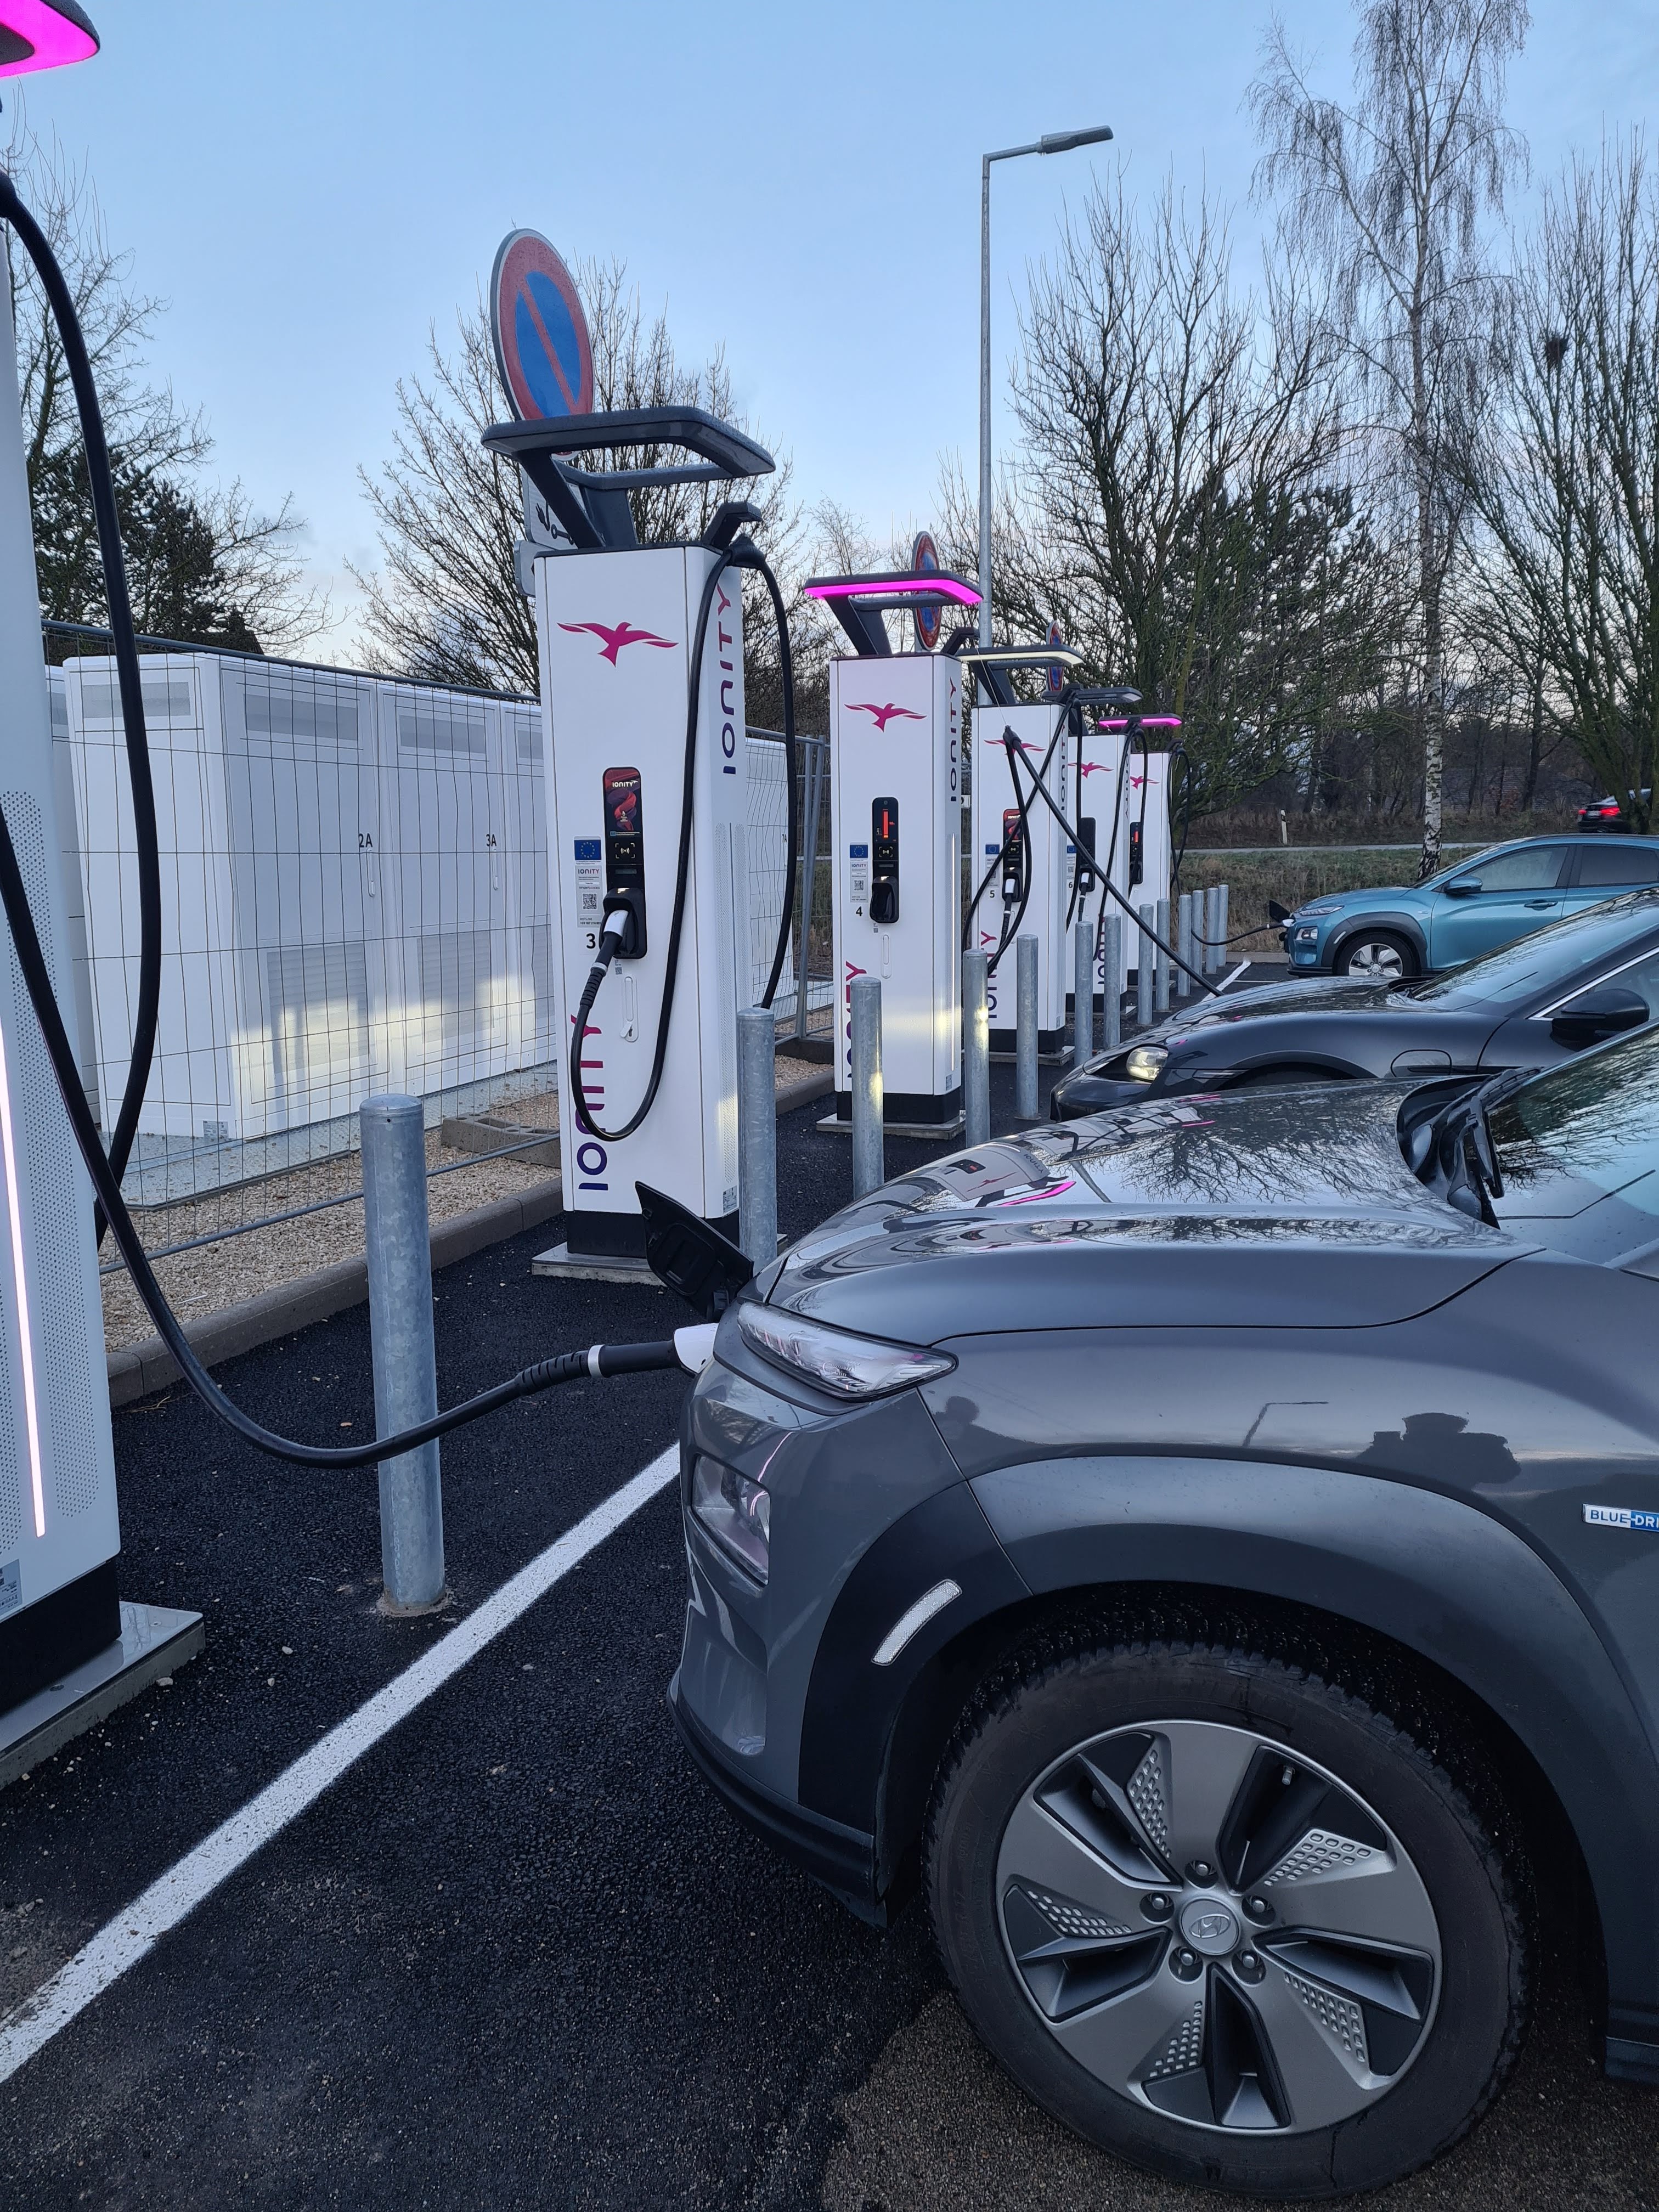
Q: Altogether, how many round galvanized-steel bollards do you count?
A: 13